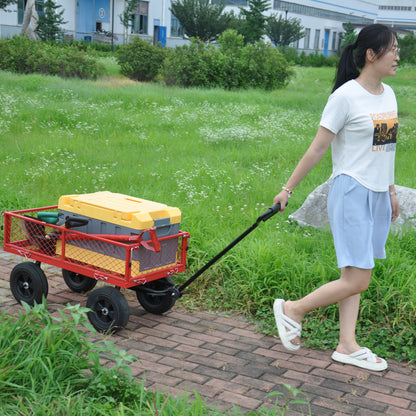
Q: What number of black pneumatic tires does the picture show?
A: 4